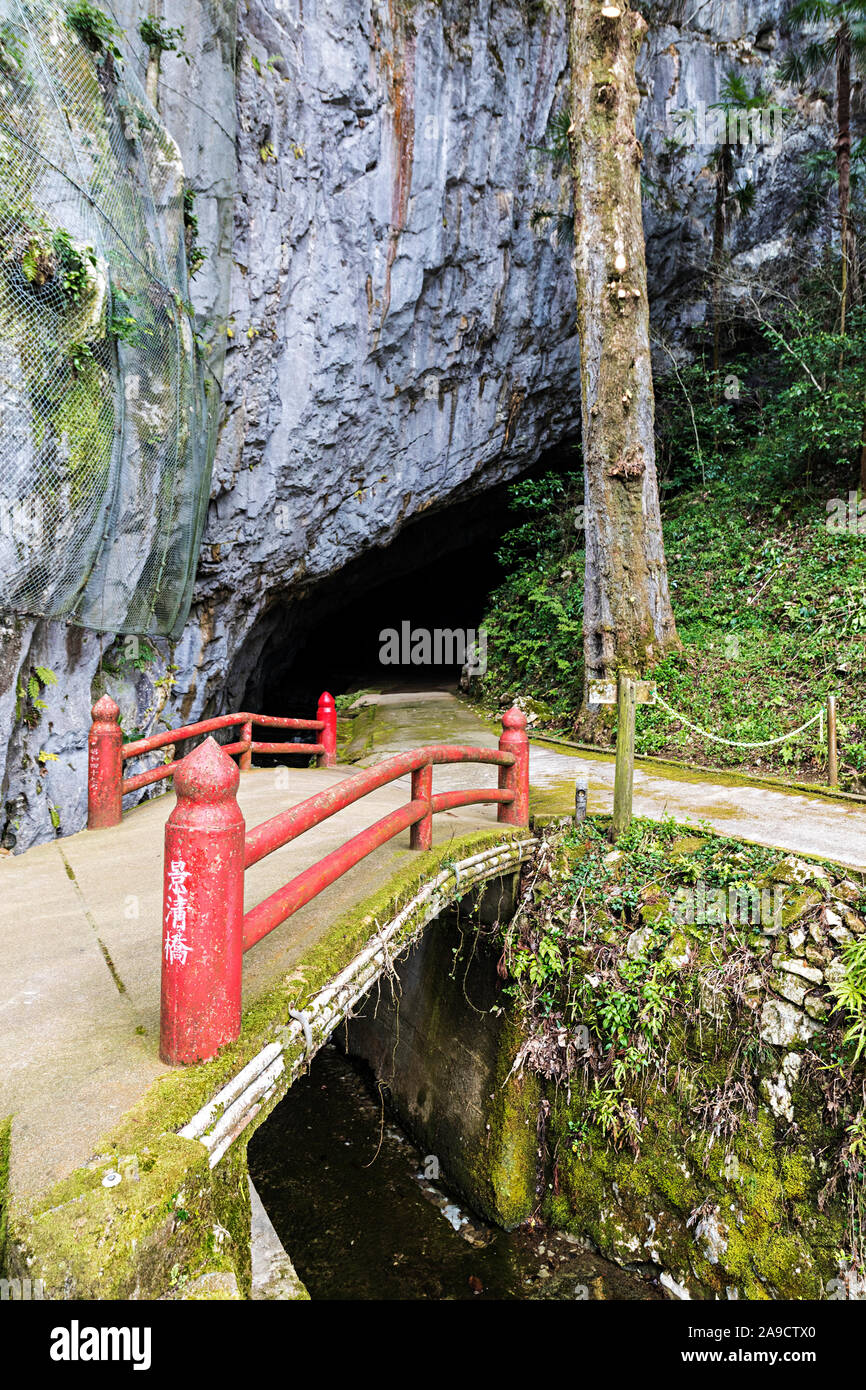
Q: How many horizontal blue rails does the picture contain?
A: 0